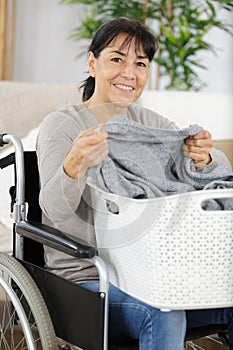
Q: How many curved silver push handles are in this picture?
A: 1